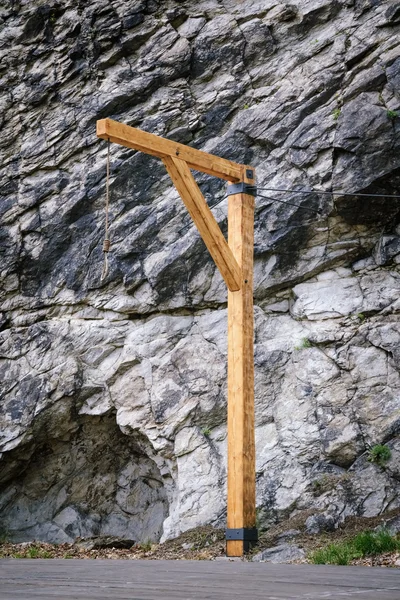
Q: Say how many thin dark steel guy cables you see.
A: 3